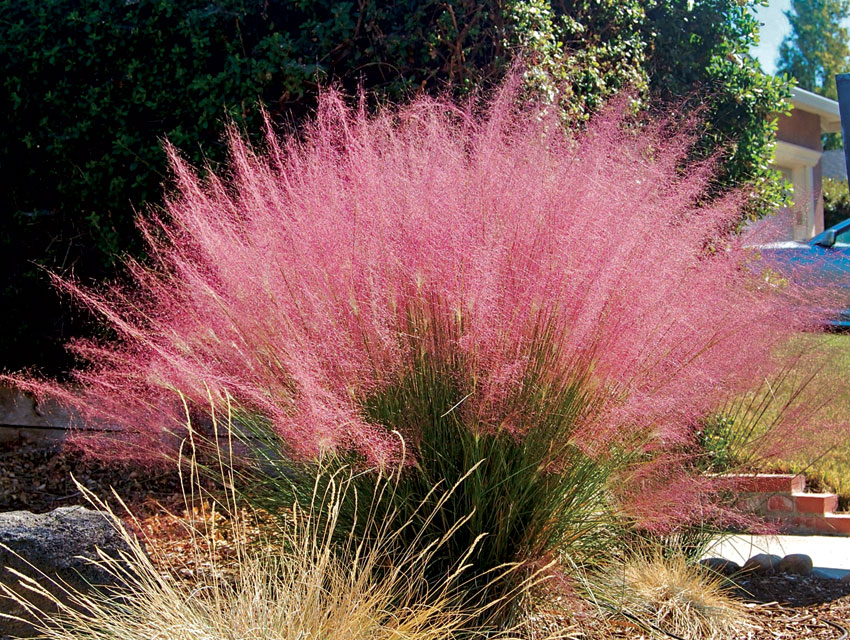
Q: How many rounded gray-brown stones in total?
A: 3